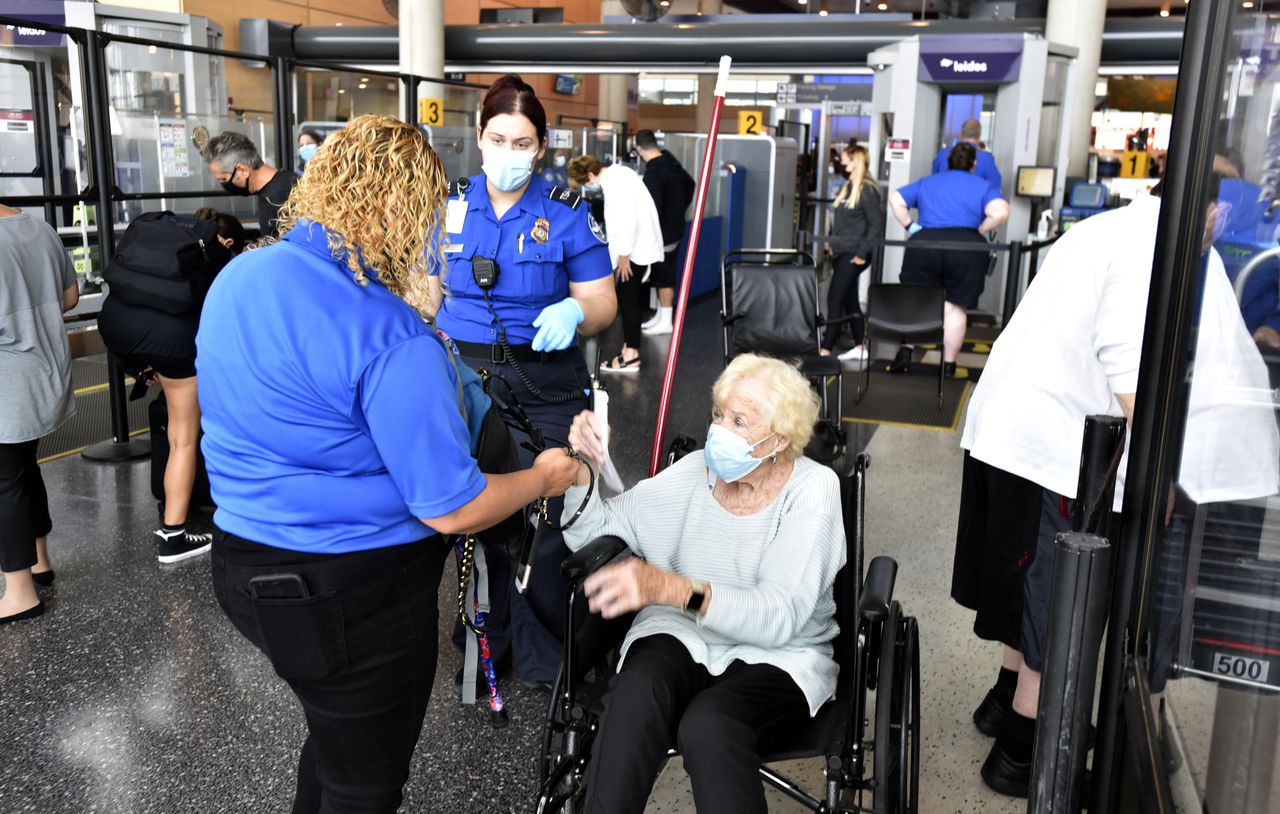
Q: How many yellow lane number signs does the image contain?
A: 3